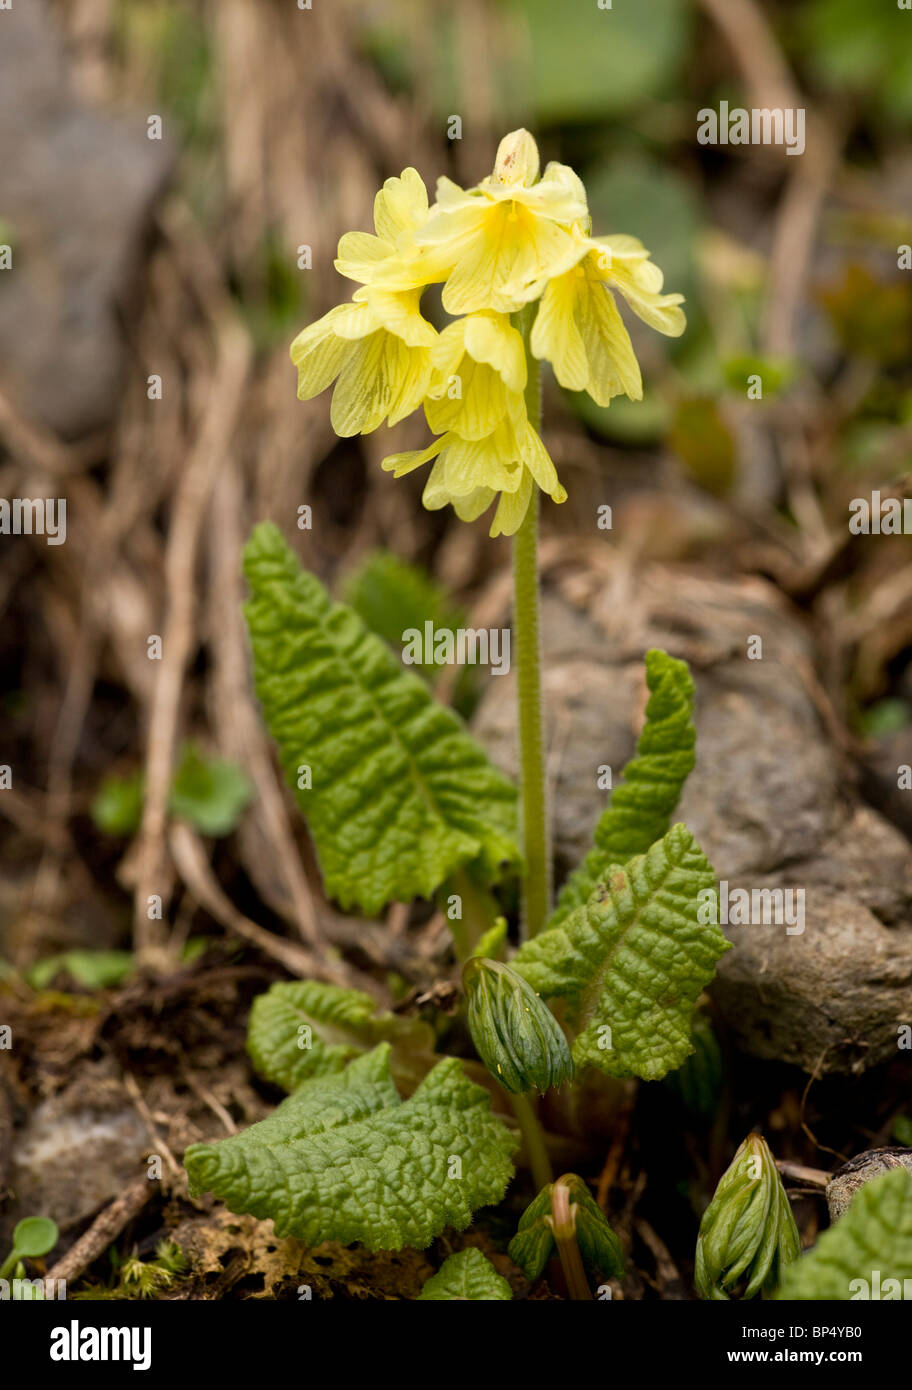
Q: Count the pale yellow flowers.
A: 6